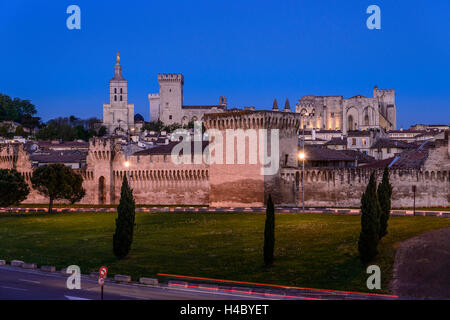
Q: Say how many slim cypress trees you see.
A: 4